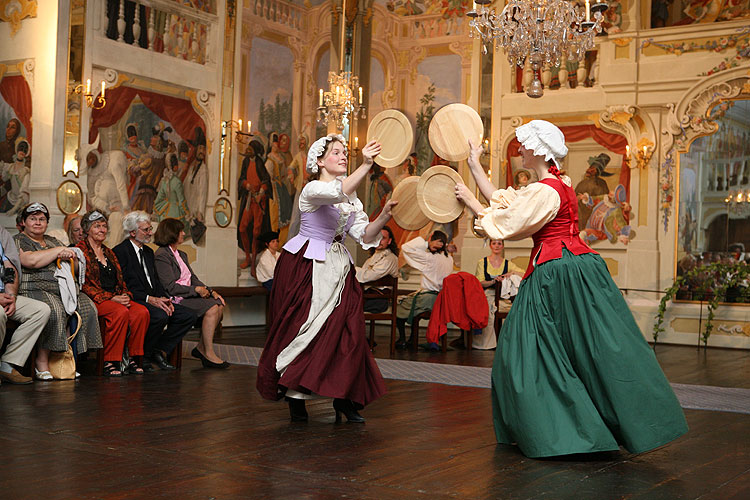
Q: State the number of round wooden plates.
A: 4